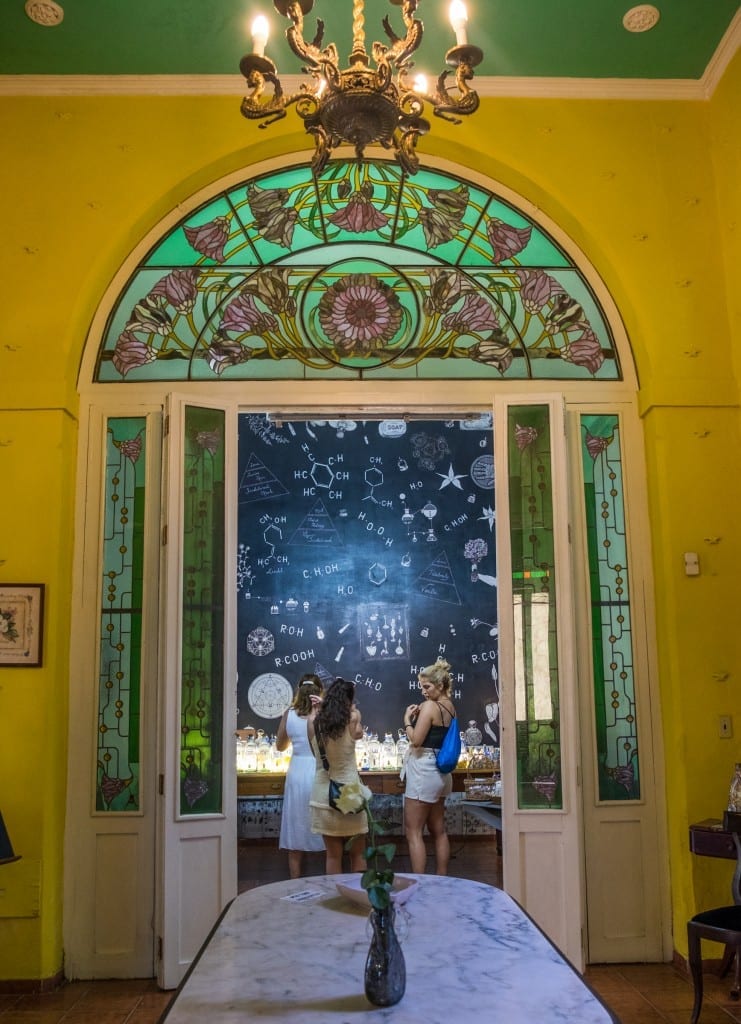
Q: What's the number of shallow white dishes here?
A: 1